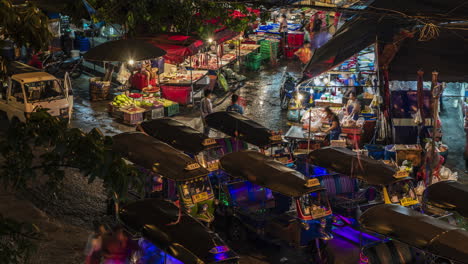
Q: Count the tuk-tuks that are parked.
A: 8